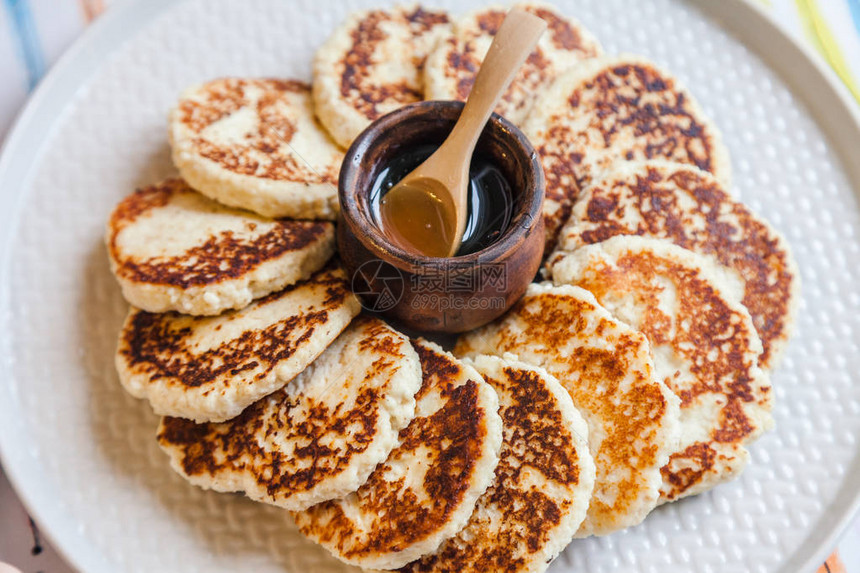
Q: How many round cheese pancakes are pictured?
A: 12